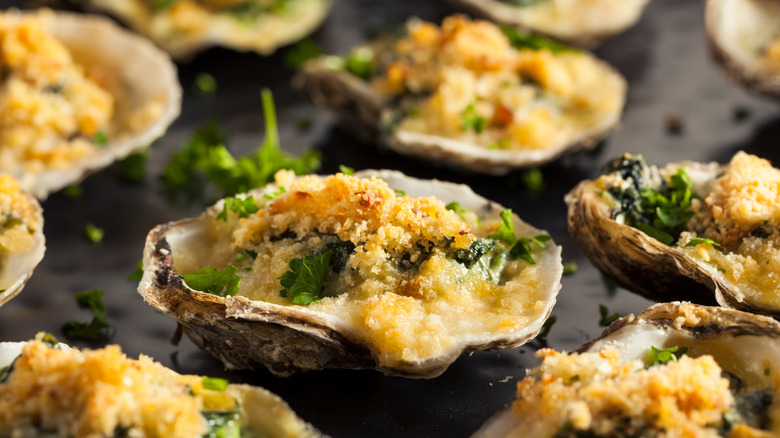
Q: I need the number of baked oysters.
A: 10